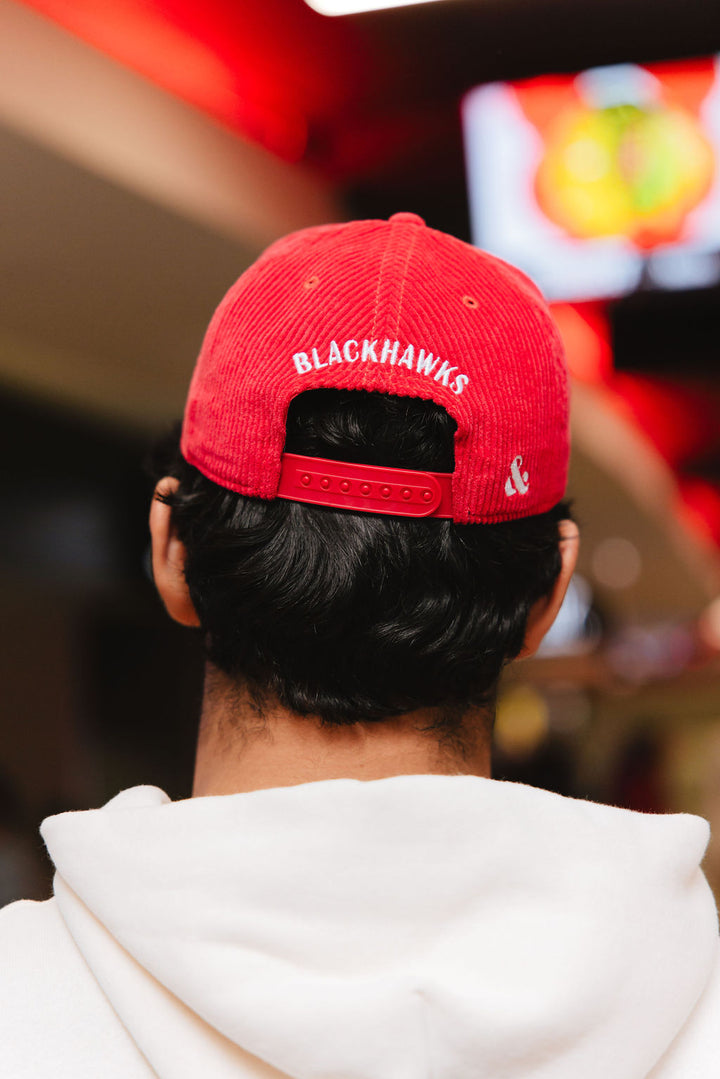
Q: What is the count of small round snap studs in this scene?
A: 7